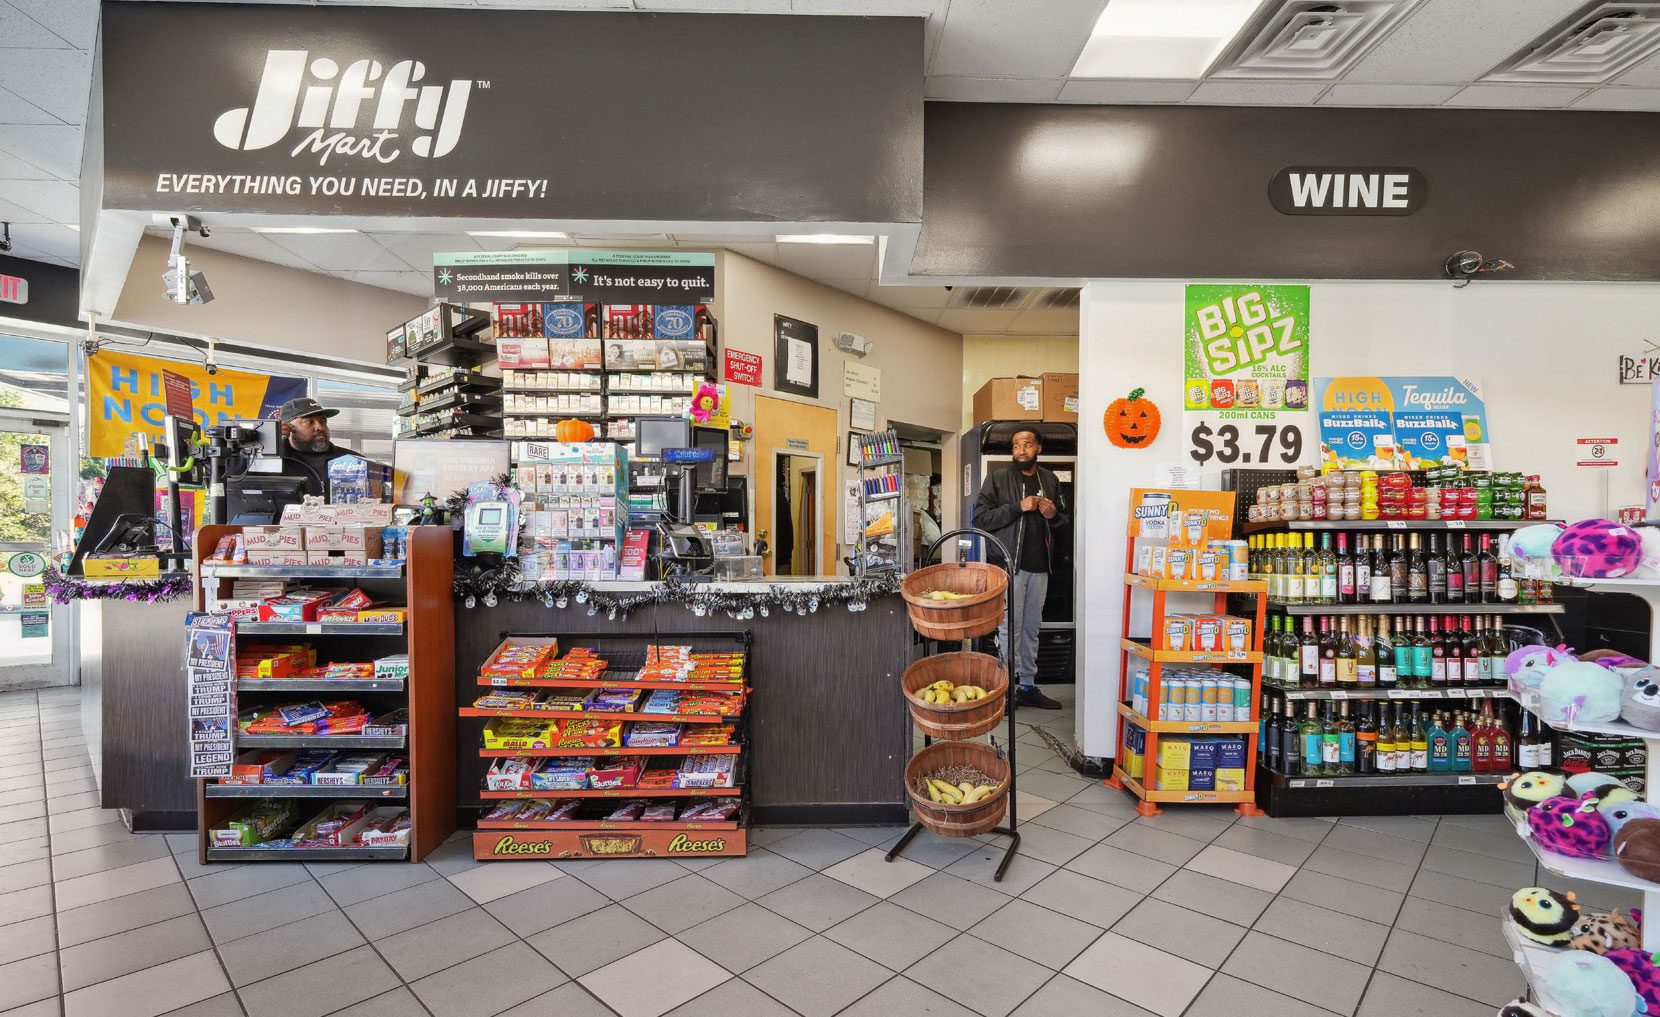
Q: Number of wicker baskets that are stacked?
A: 3